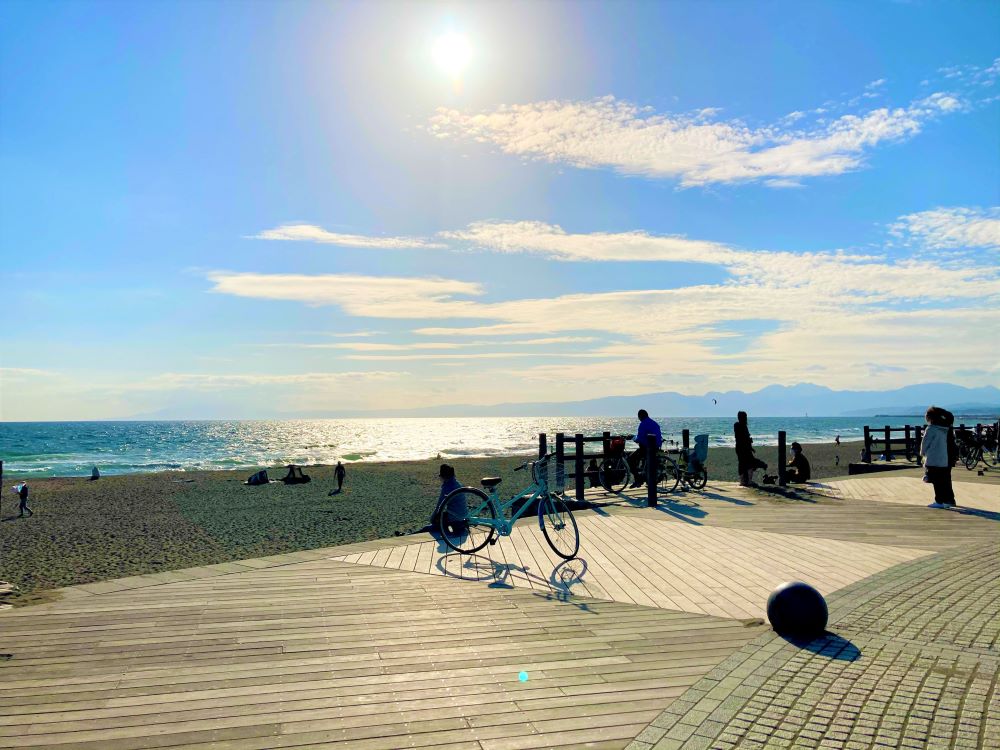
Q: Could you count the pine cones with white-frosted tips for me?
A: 0